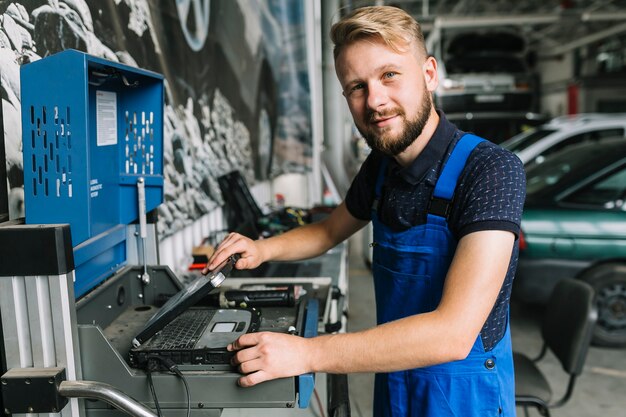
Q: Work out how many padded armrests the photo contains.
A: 0